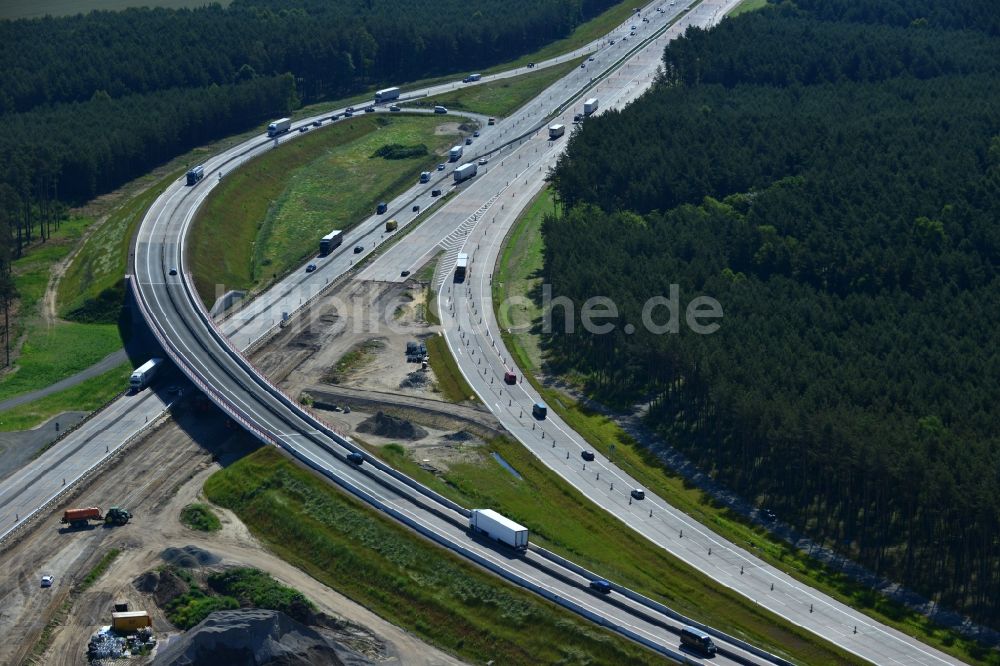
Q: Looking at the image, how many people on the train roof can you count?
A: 0